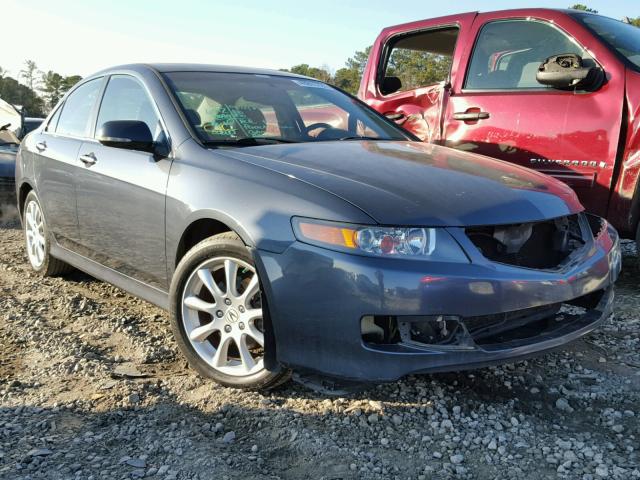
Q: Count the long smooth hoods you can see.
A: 1